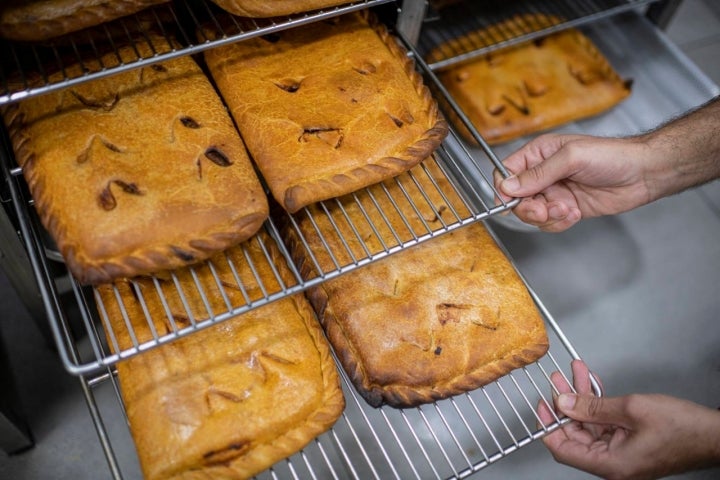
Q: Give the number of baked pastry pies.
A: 7